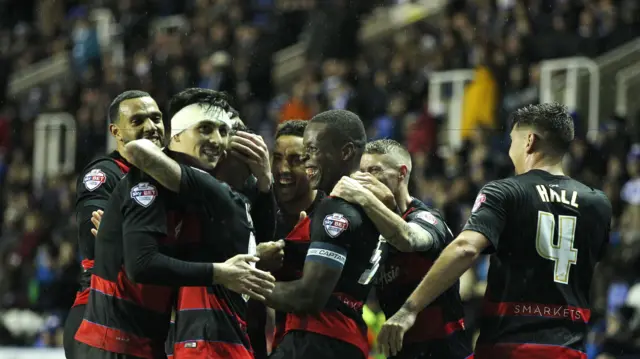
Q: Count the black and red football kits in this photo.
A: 7